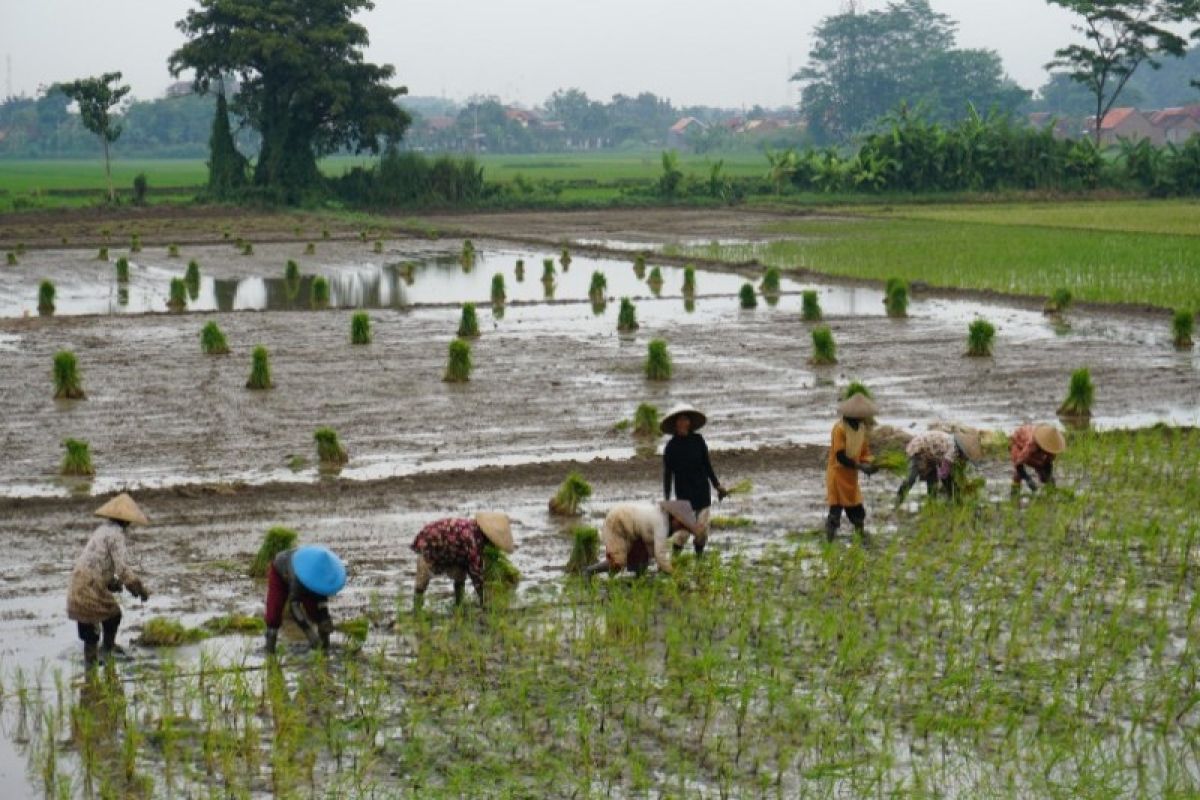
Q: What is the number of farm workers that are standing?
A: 3